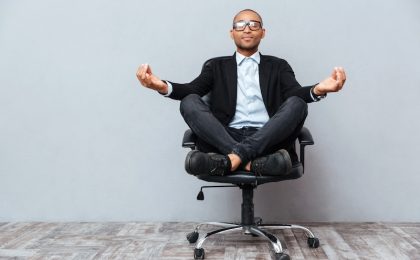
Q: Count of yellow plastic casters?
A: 0